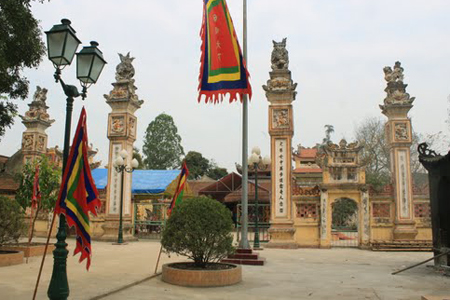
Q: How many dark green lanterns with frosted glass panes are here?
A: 2